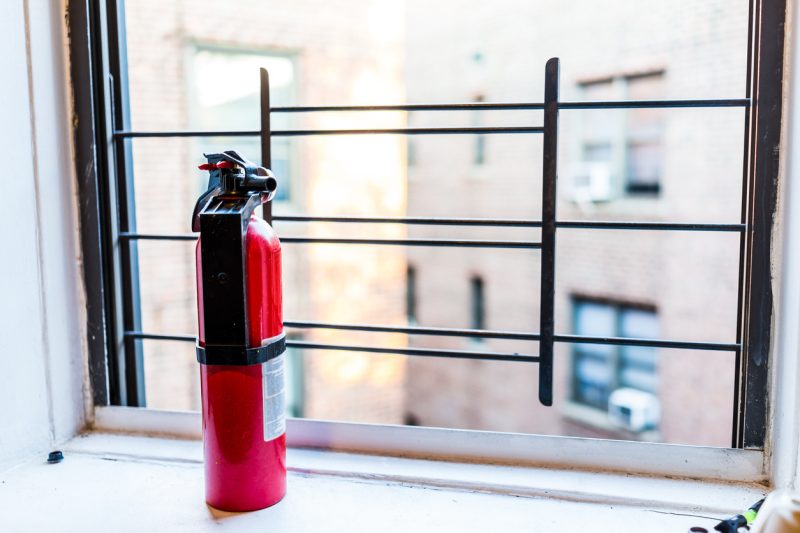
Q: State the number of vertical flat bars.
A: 2